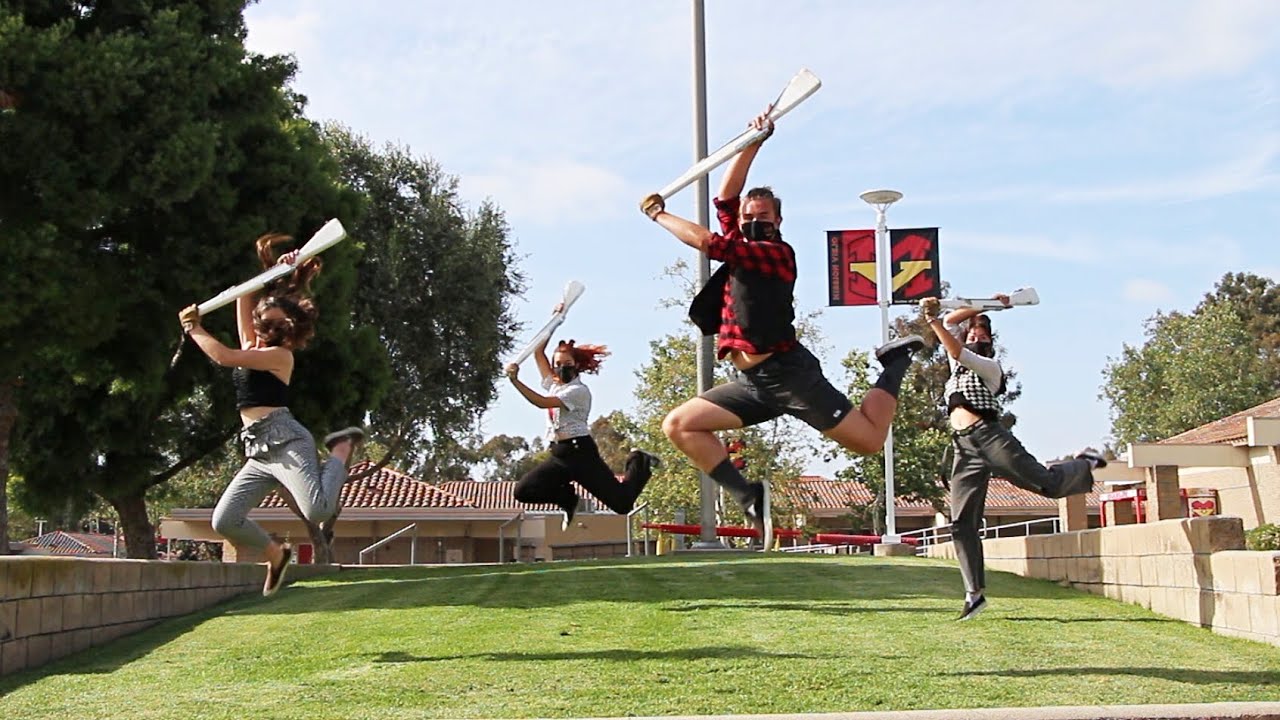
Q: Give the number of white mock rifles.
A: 4